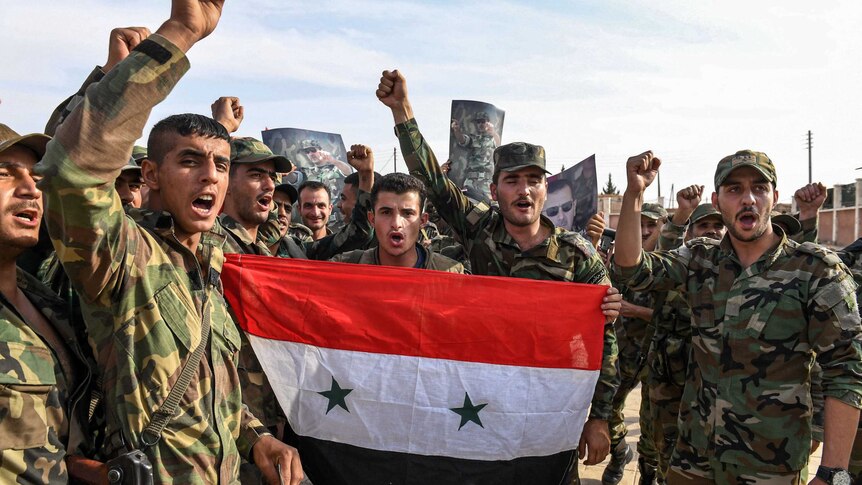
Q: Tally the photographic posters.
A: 3